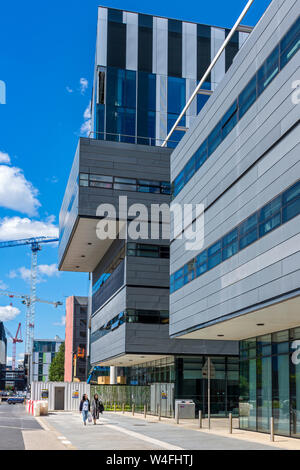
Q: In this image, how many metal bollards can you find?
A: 9